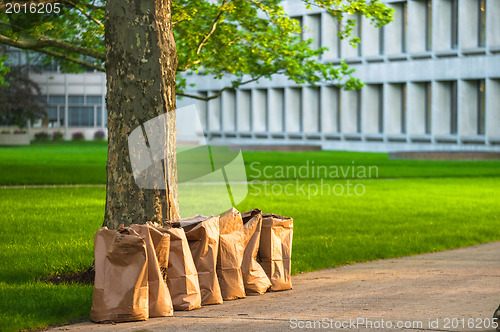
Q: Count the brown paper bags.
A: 7